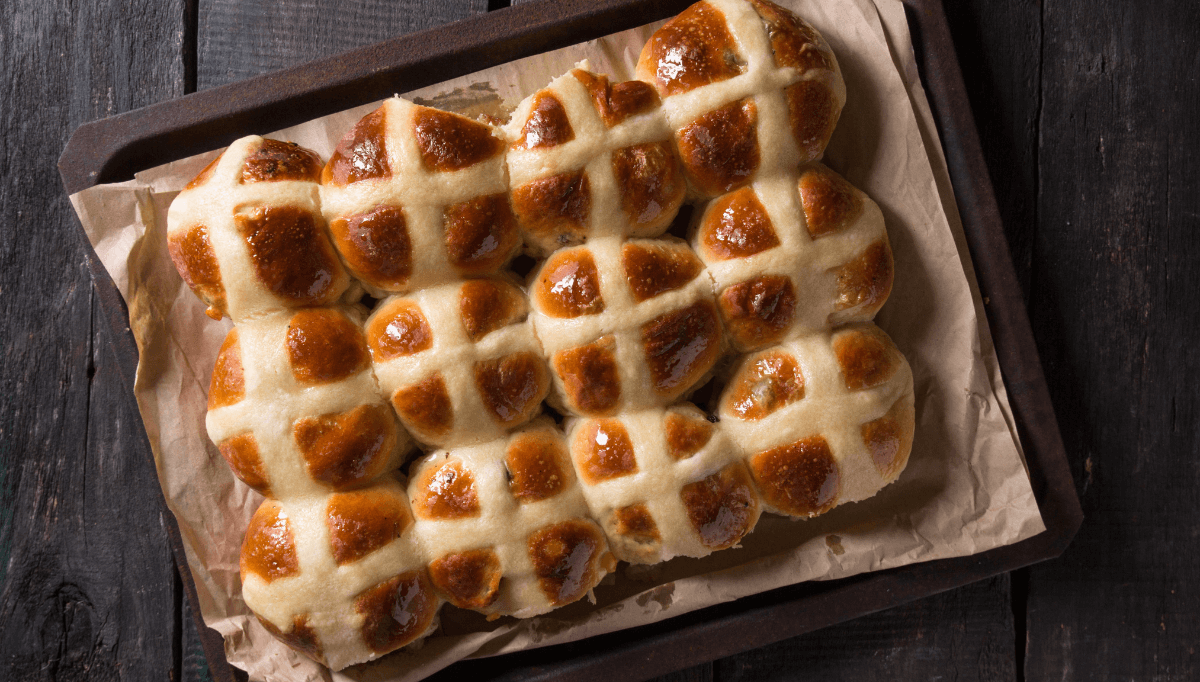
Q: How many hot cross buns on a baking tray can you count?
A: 12